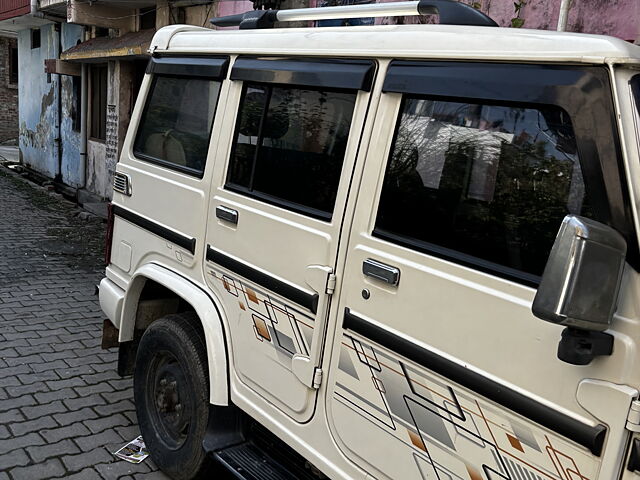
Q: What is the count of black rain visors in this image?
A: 3